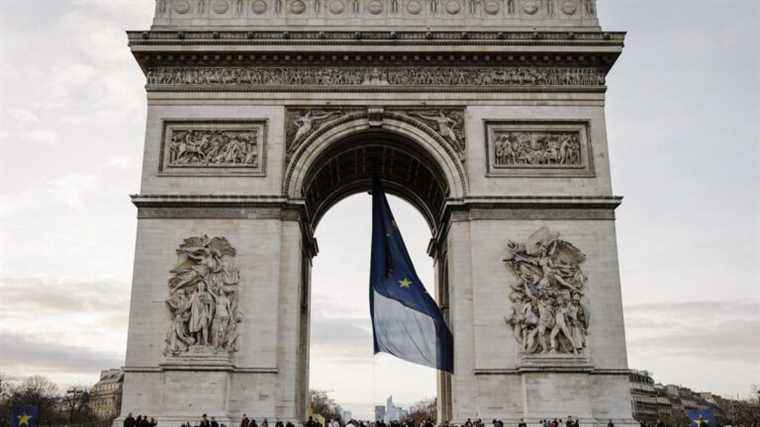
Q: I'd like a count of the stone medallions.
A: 11